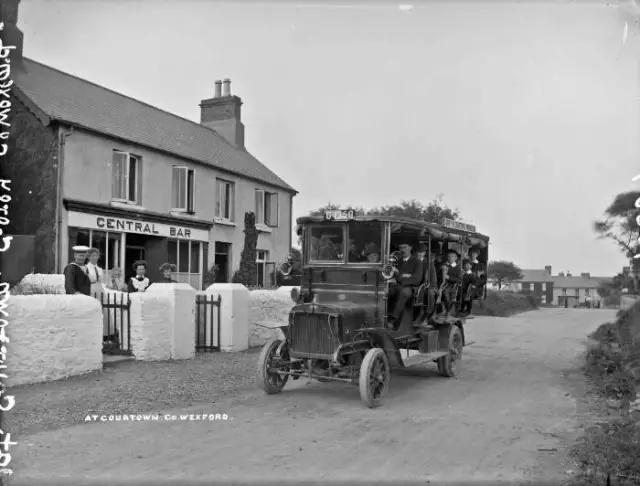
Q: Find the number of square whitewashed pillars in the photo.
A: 2